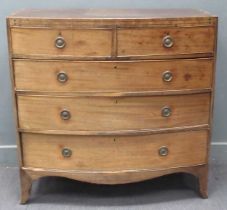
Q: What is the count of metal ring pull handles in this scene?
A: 8